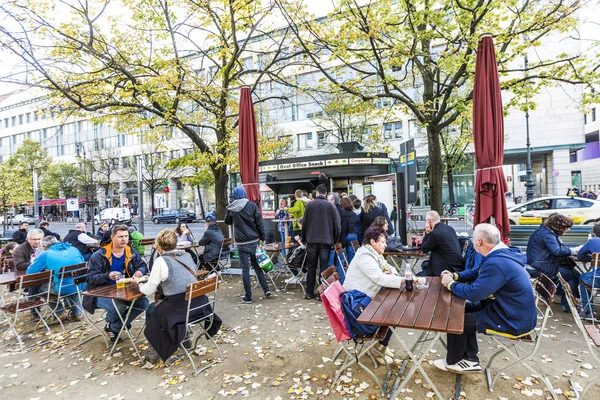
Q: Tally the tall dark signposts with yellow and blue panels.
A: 1